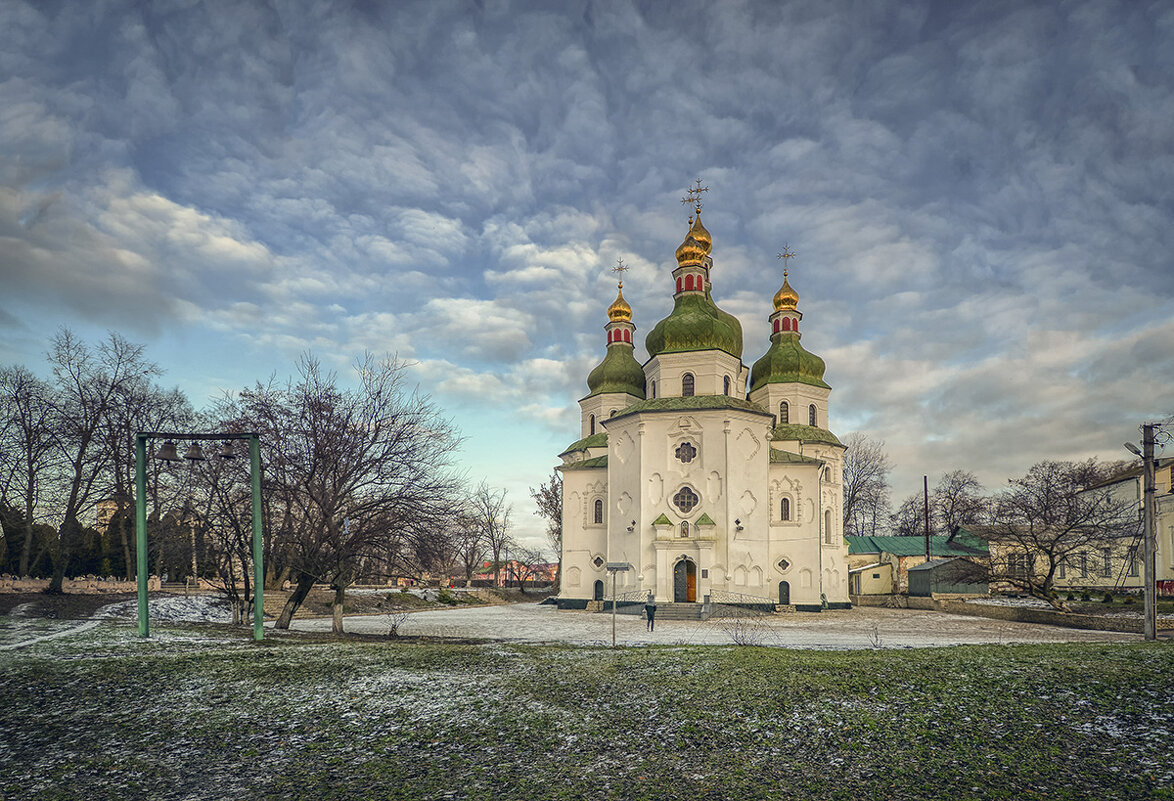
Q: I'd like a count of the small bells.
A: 3